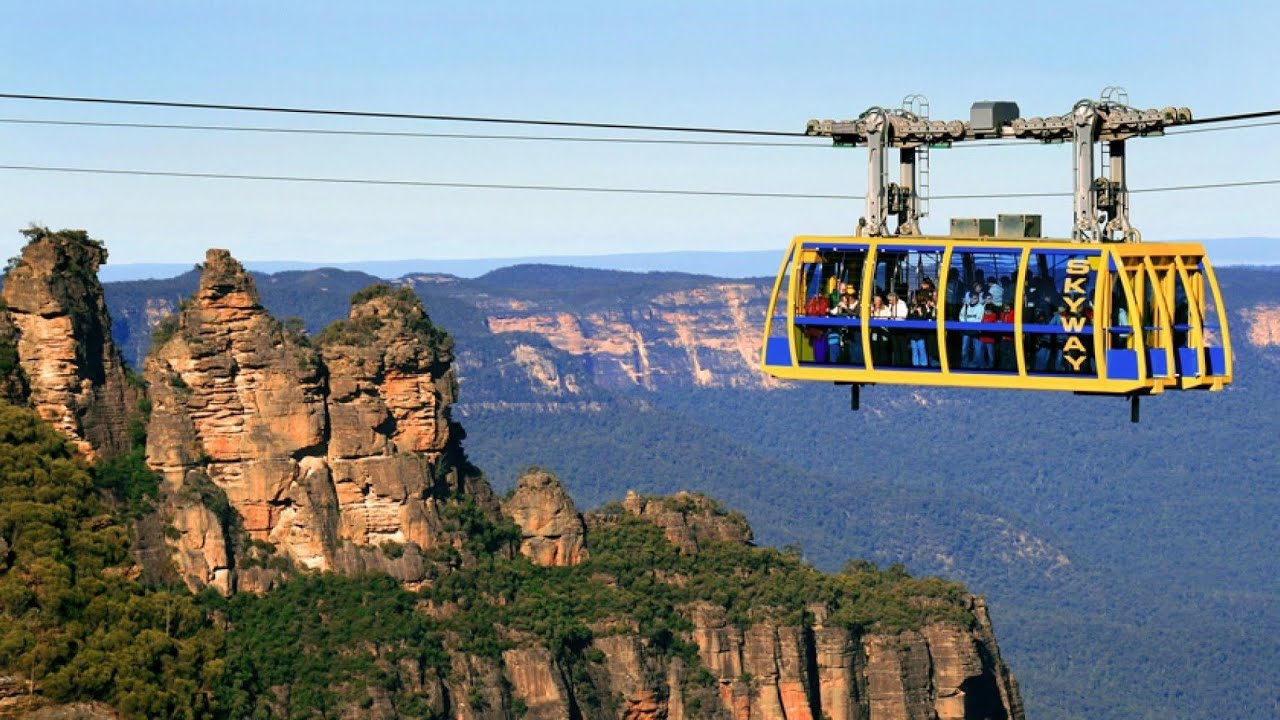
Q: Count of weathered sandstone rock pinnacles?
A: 3